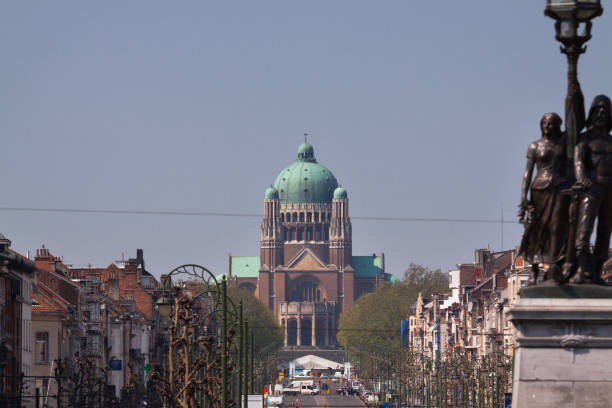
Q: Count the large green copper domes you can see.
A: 1